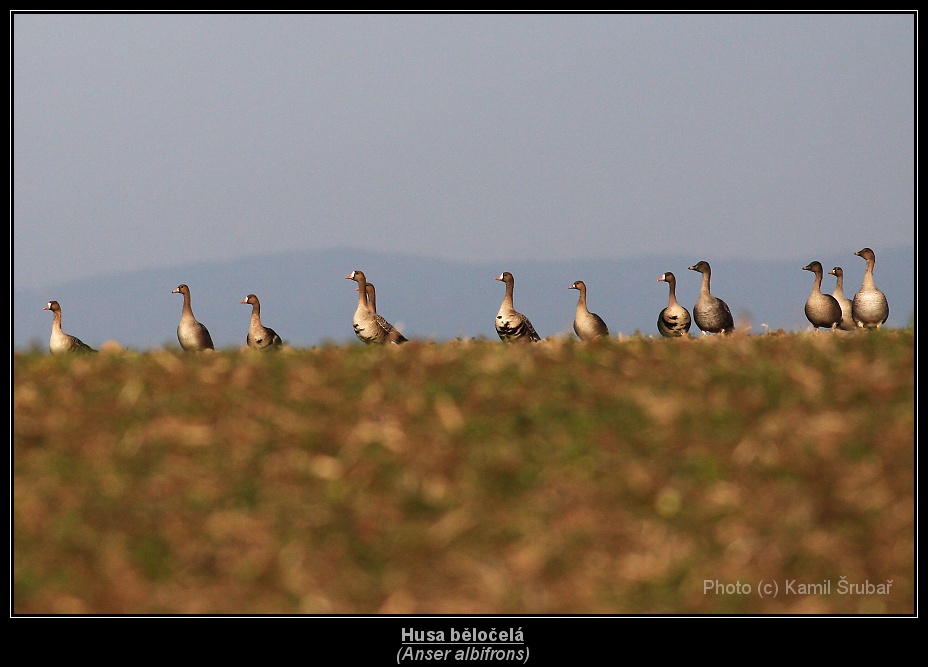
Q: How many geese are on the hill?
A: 12